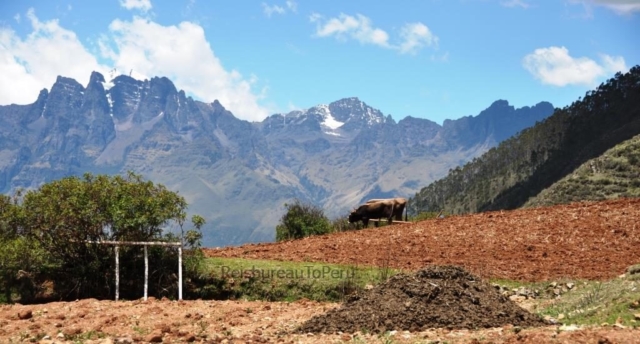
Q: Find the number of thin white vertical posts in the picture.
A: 3